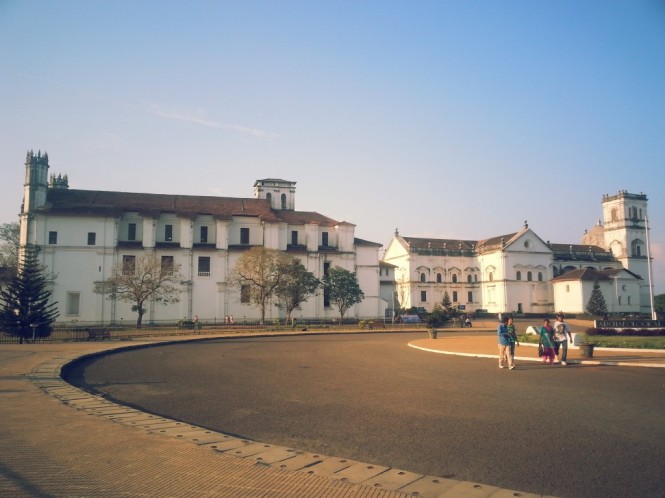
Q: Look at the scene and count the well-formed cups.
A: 0